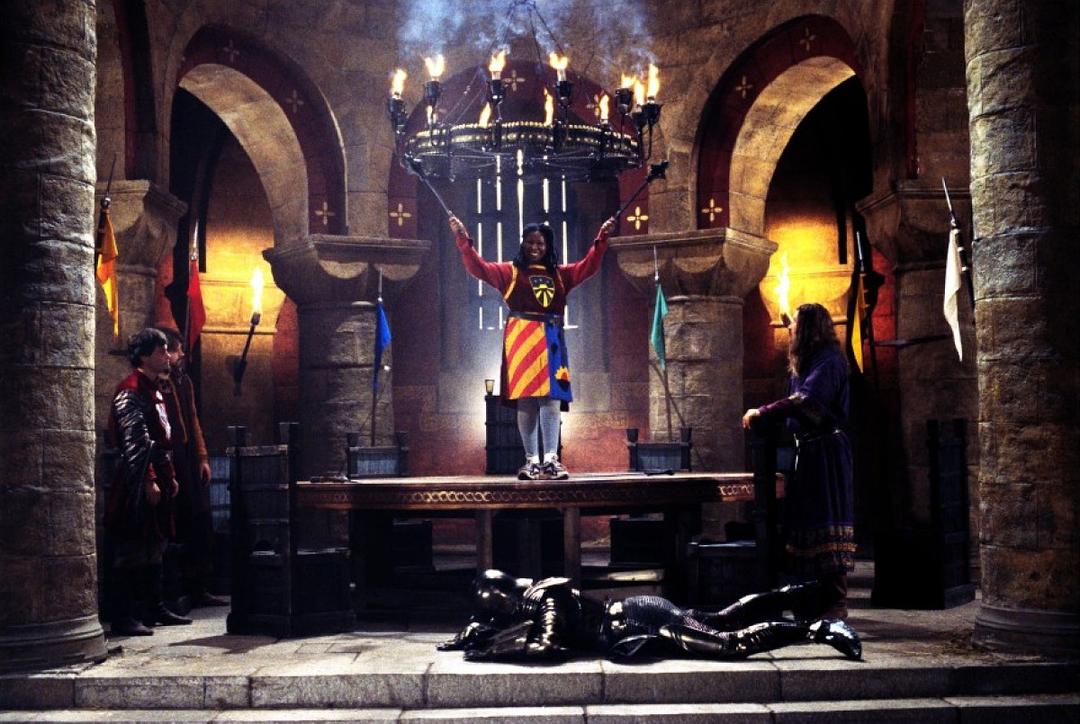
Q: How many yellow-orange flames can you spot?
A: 13